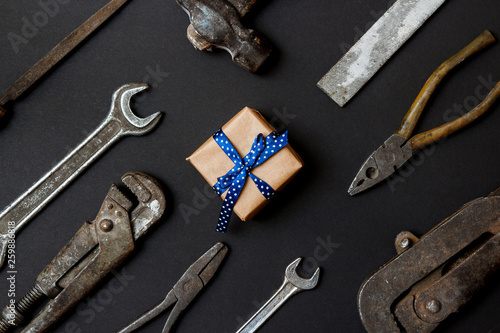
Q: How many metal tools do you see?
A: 9